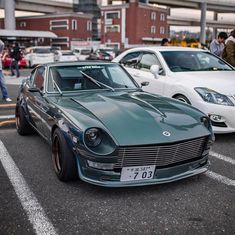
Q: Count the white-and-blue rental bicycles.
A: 0